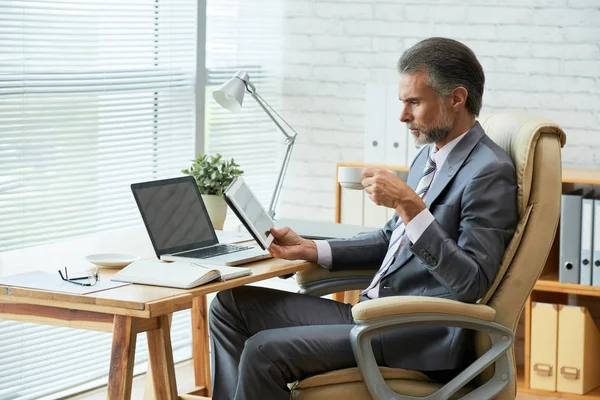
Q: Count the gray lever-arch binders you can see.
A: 3